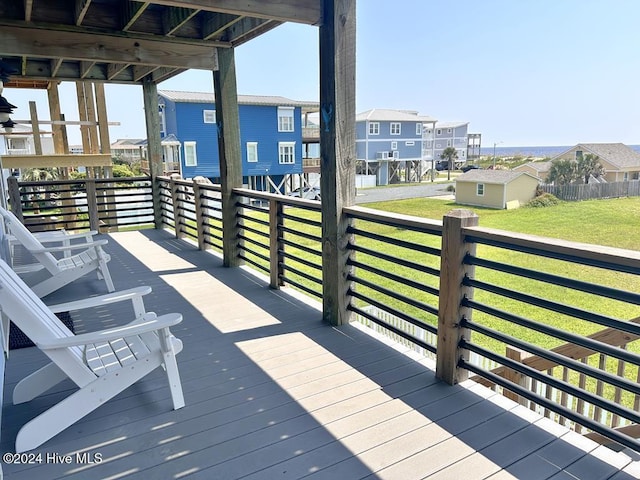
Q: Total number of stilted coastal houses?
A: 3